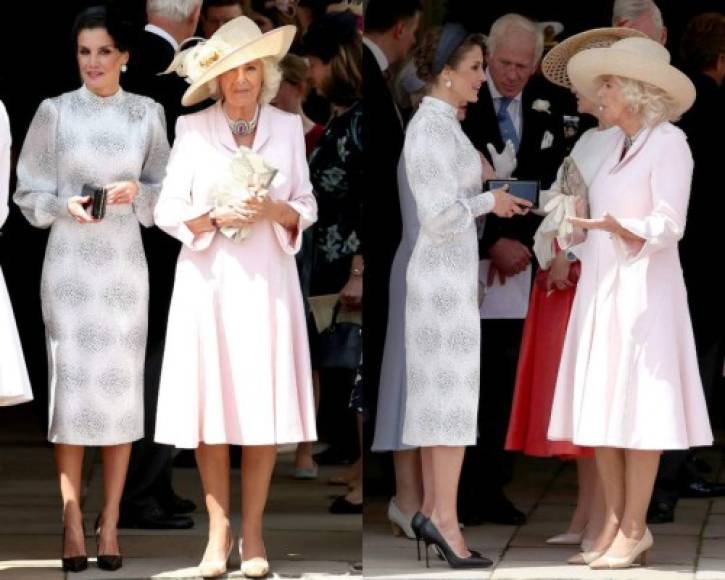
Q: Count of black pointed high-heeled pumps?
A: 4